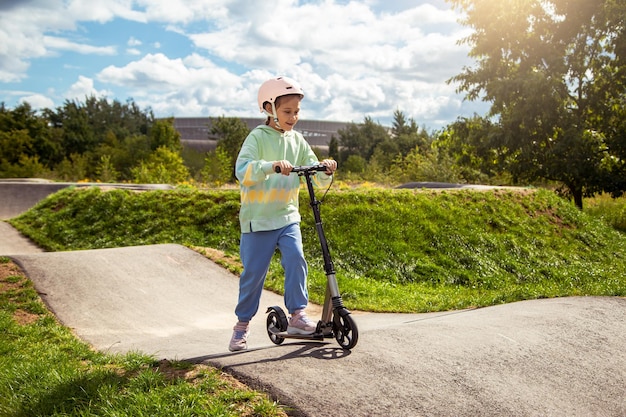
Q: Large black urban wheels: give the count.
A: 2